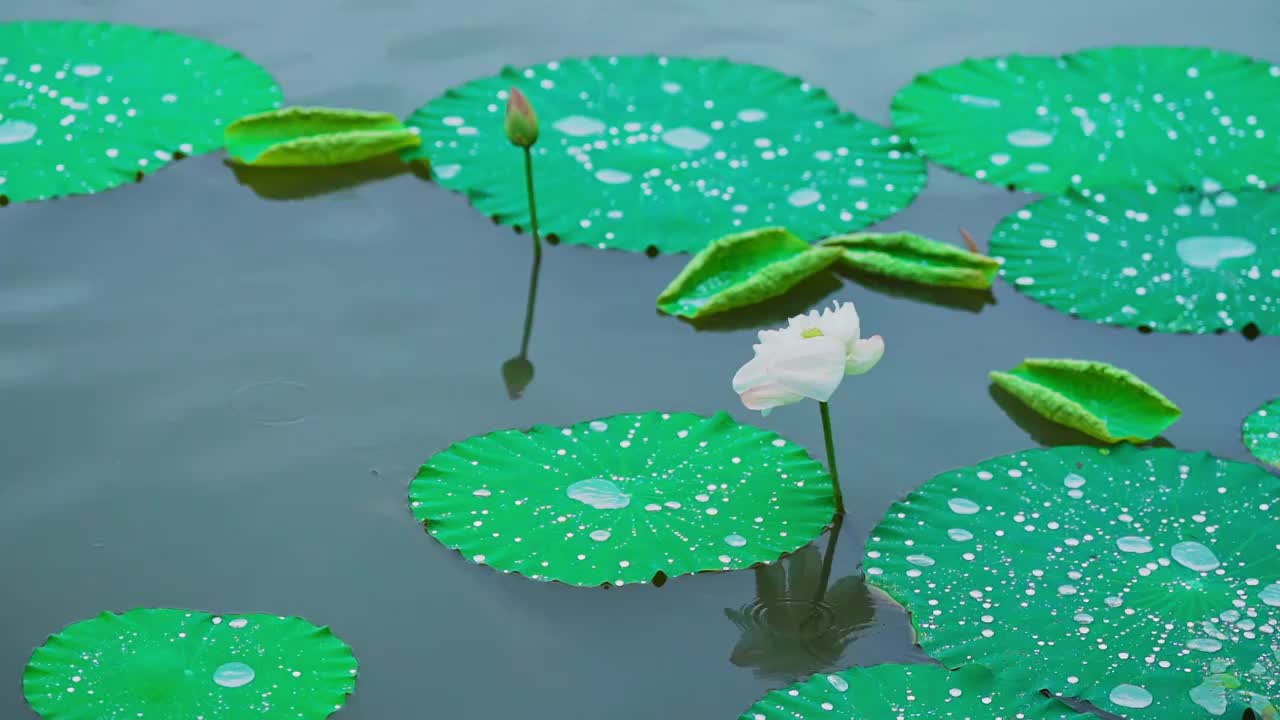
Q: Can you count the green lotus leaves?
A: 13